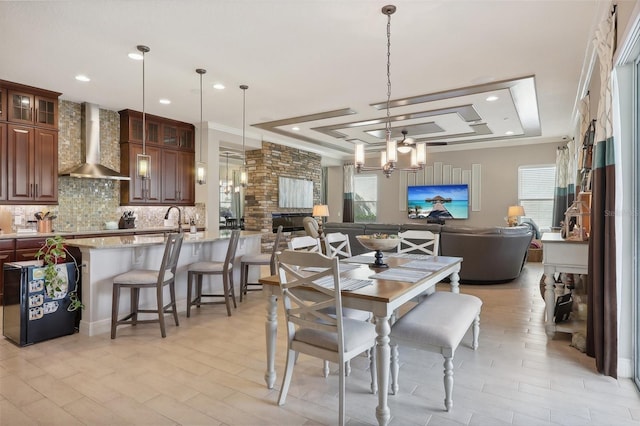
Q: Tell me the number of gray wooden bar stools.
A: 3